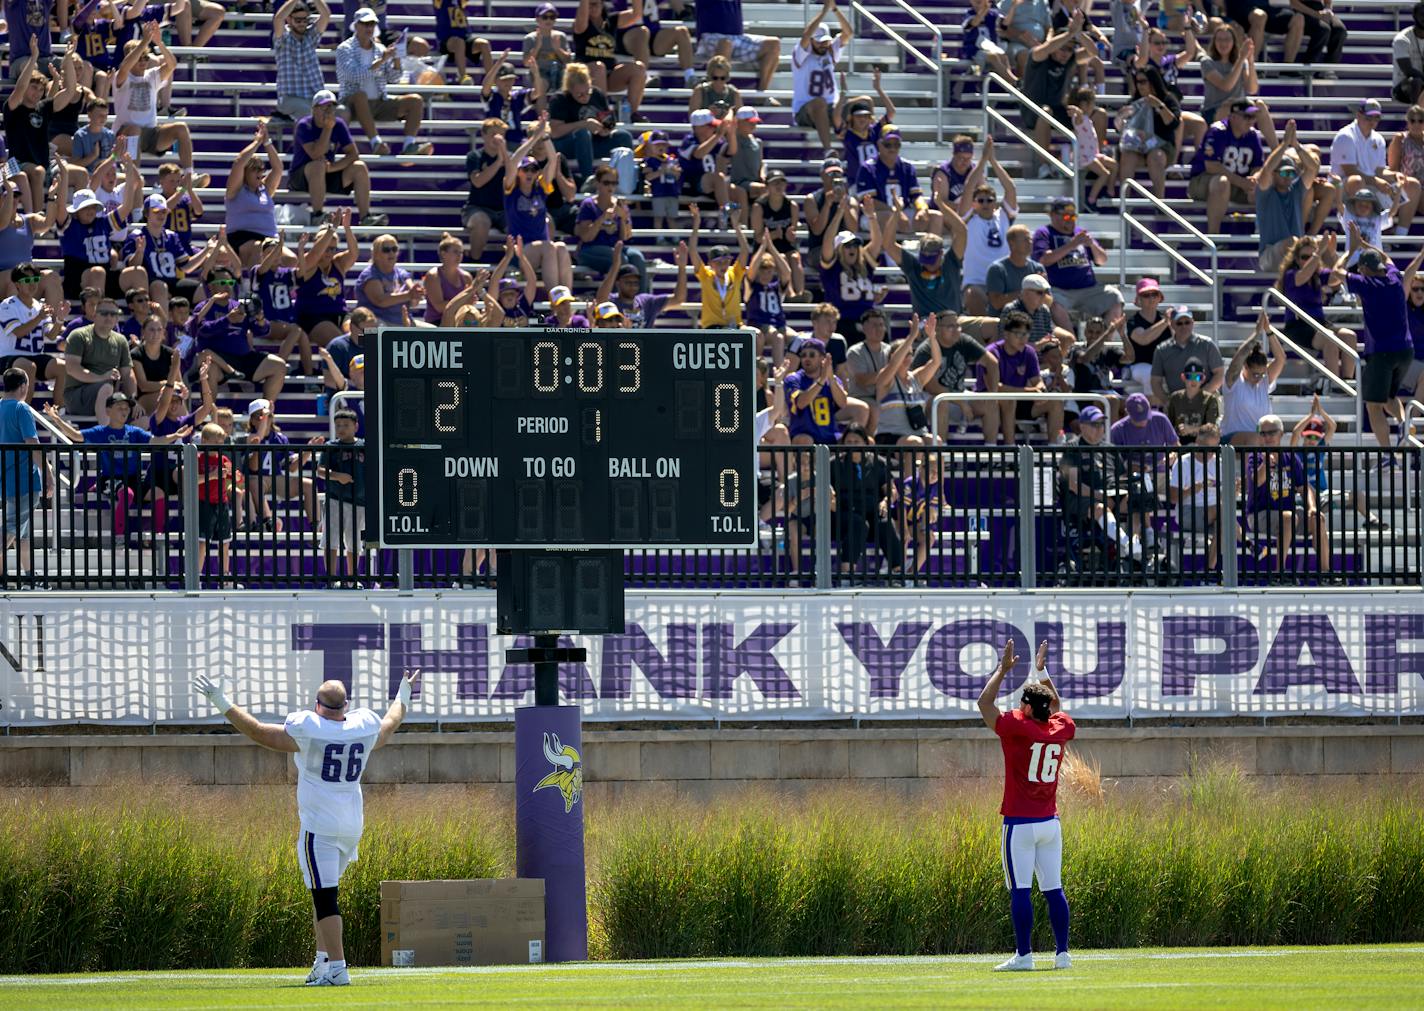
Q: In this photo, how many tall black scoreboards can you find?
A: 1